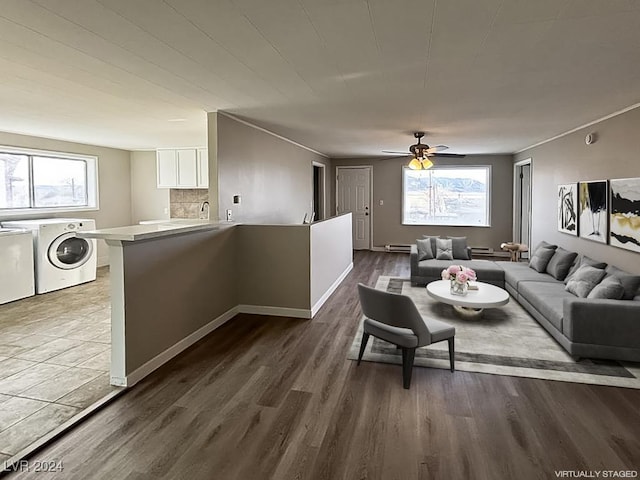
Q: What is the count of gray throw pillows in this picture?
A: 11